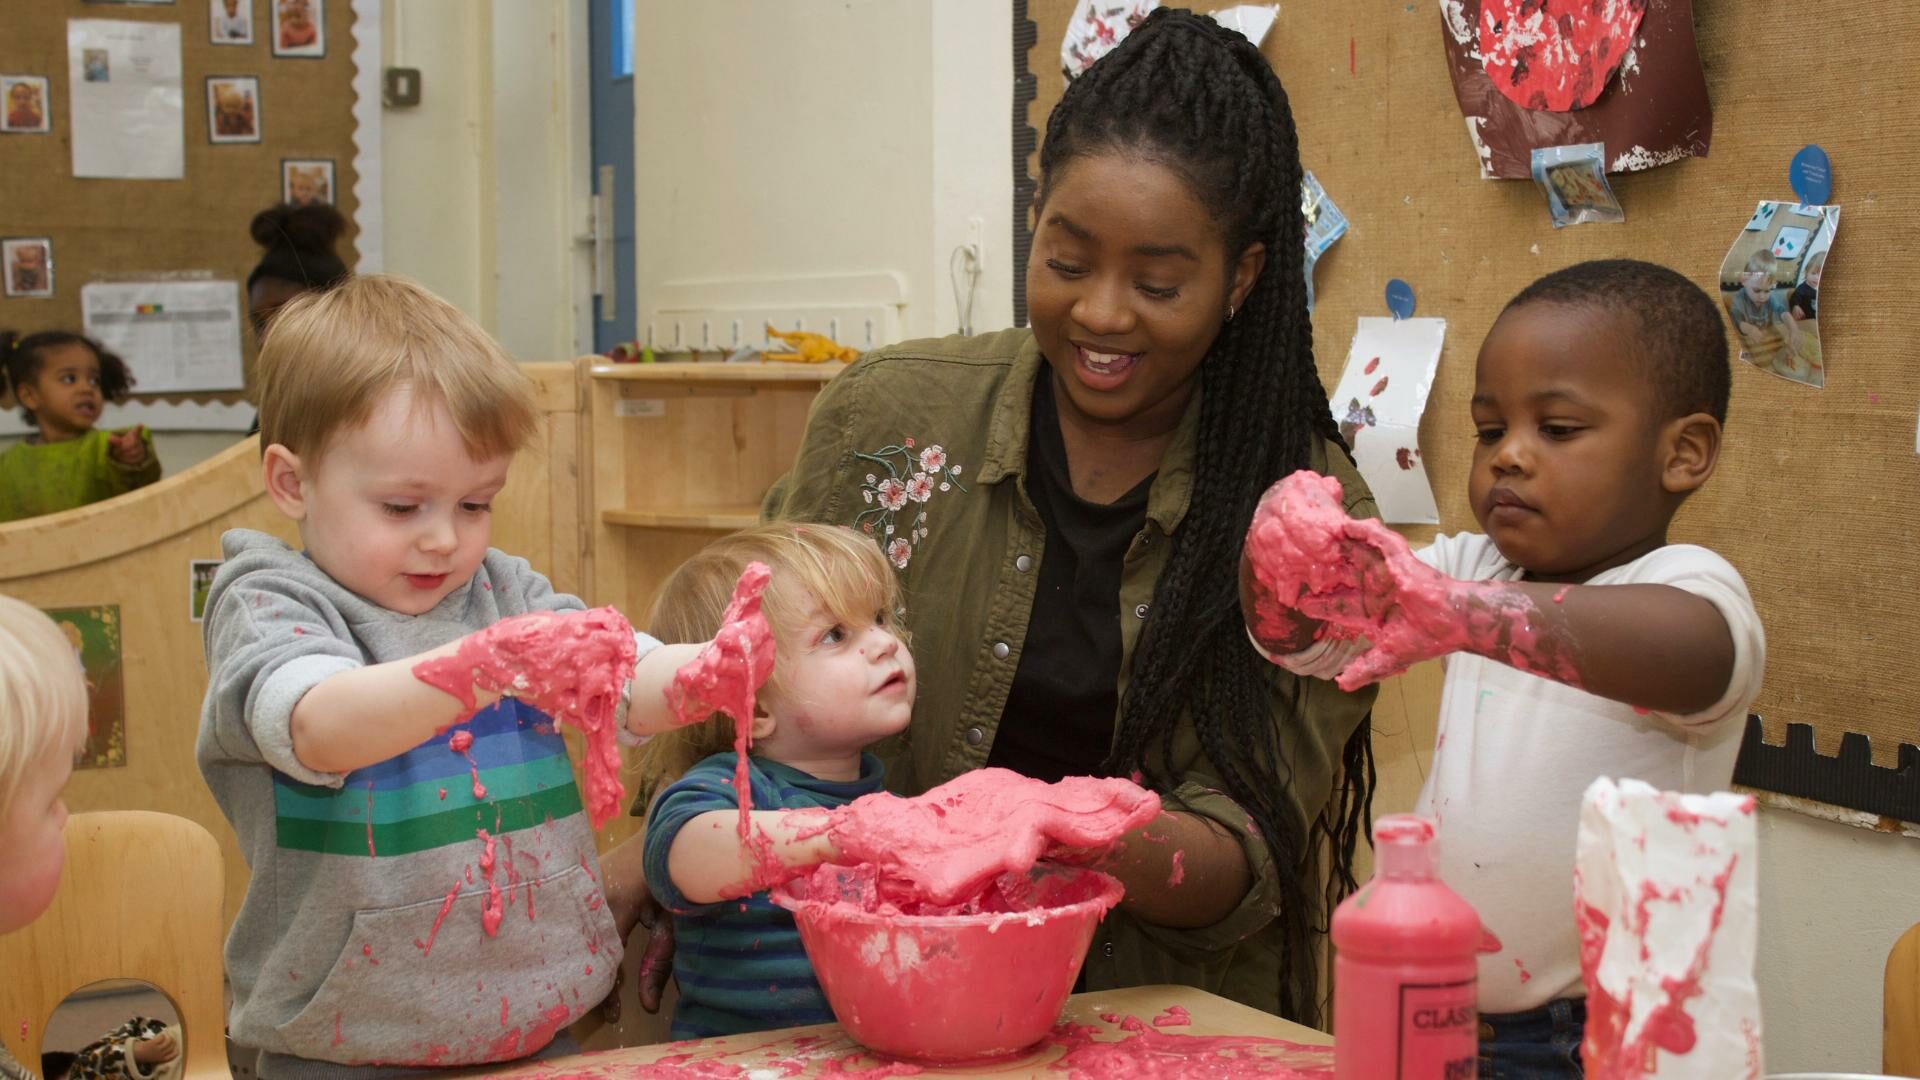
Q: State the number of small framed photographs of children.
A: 6